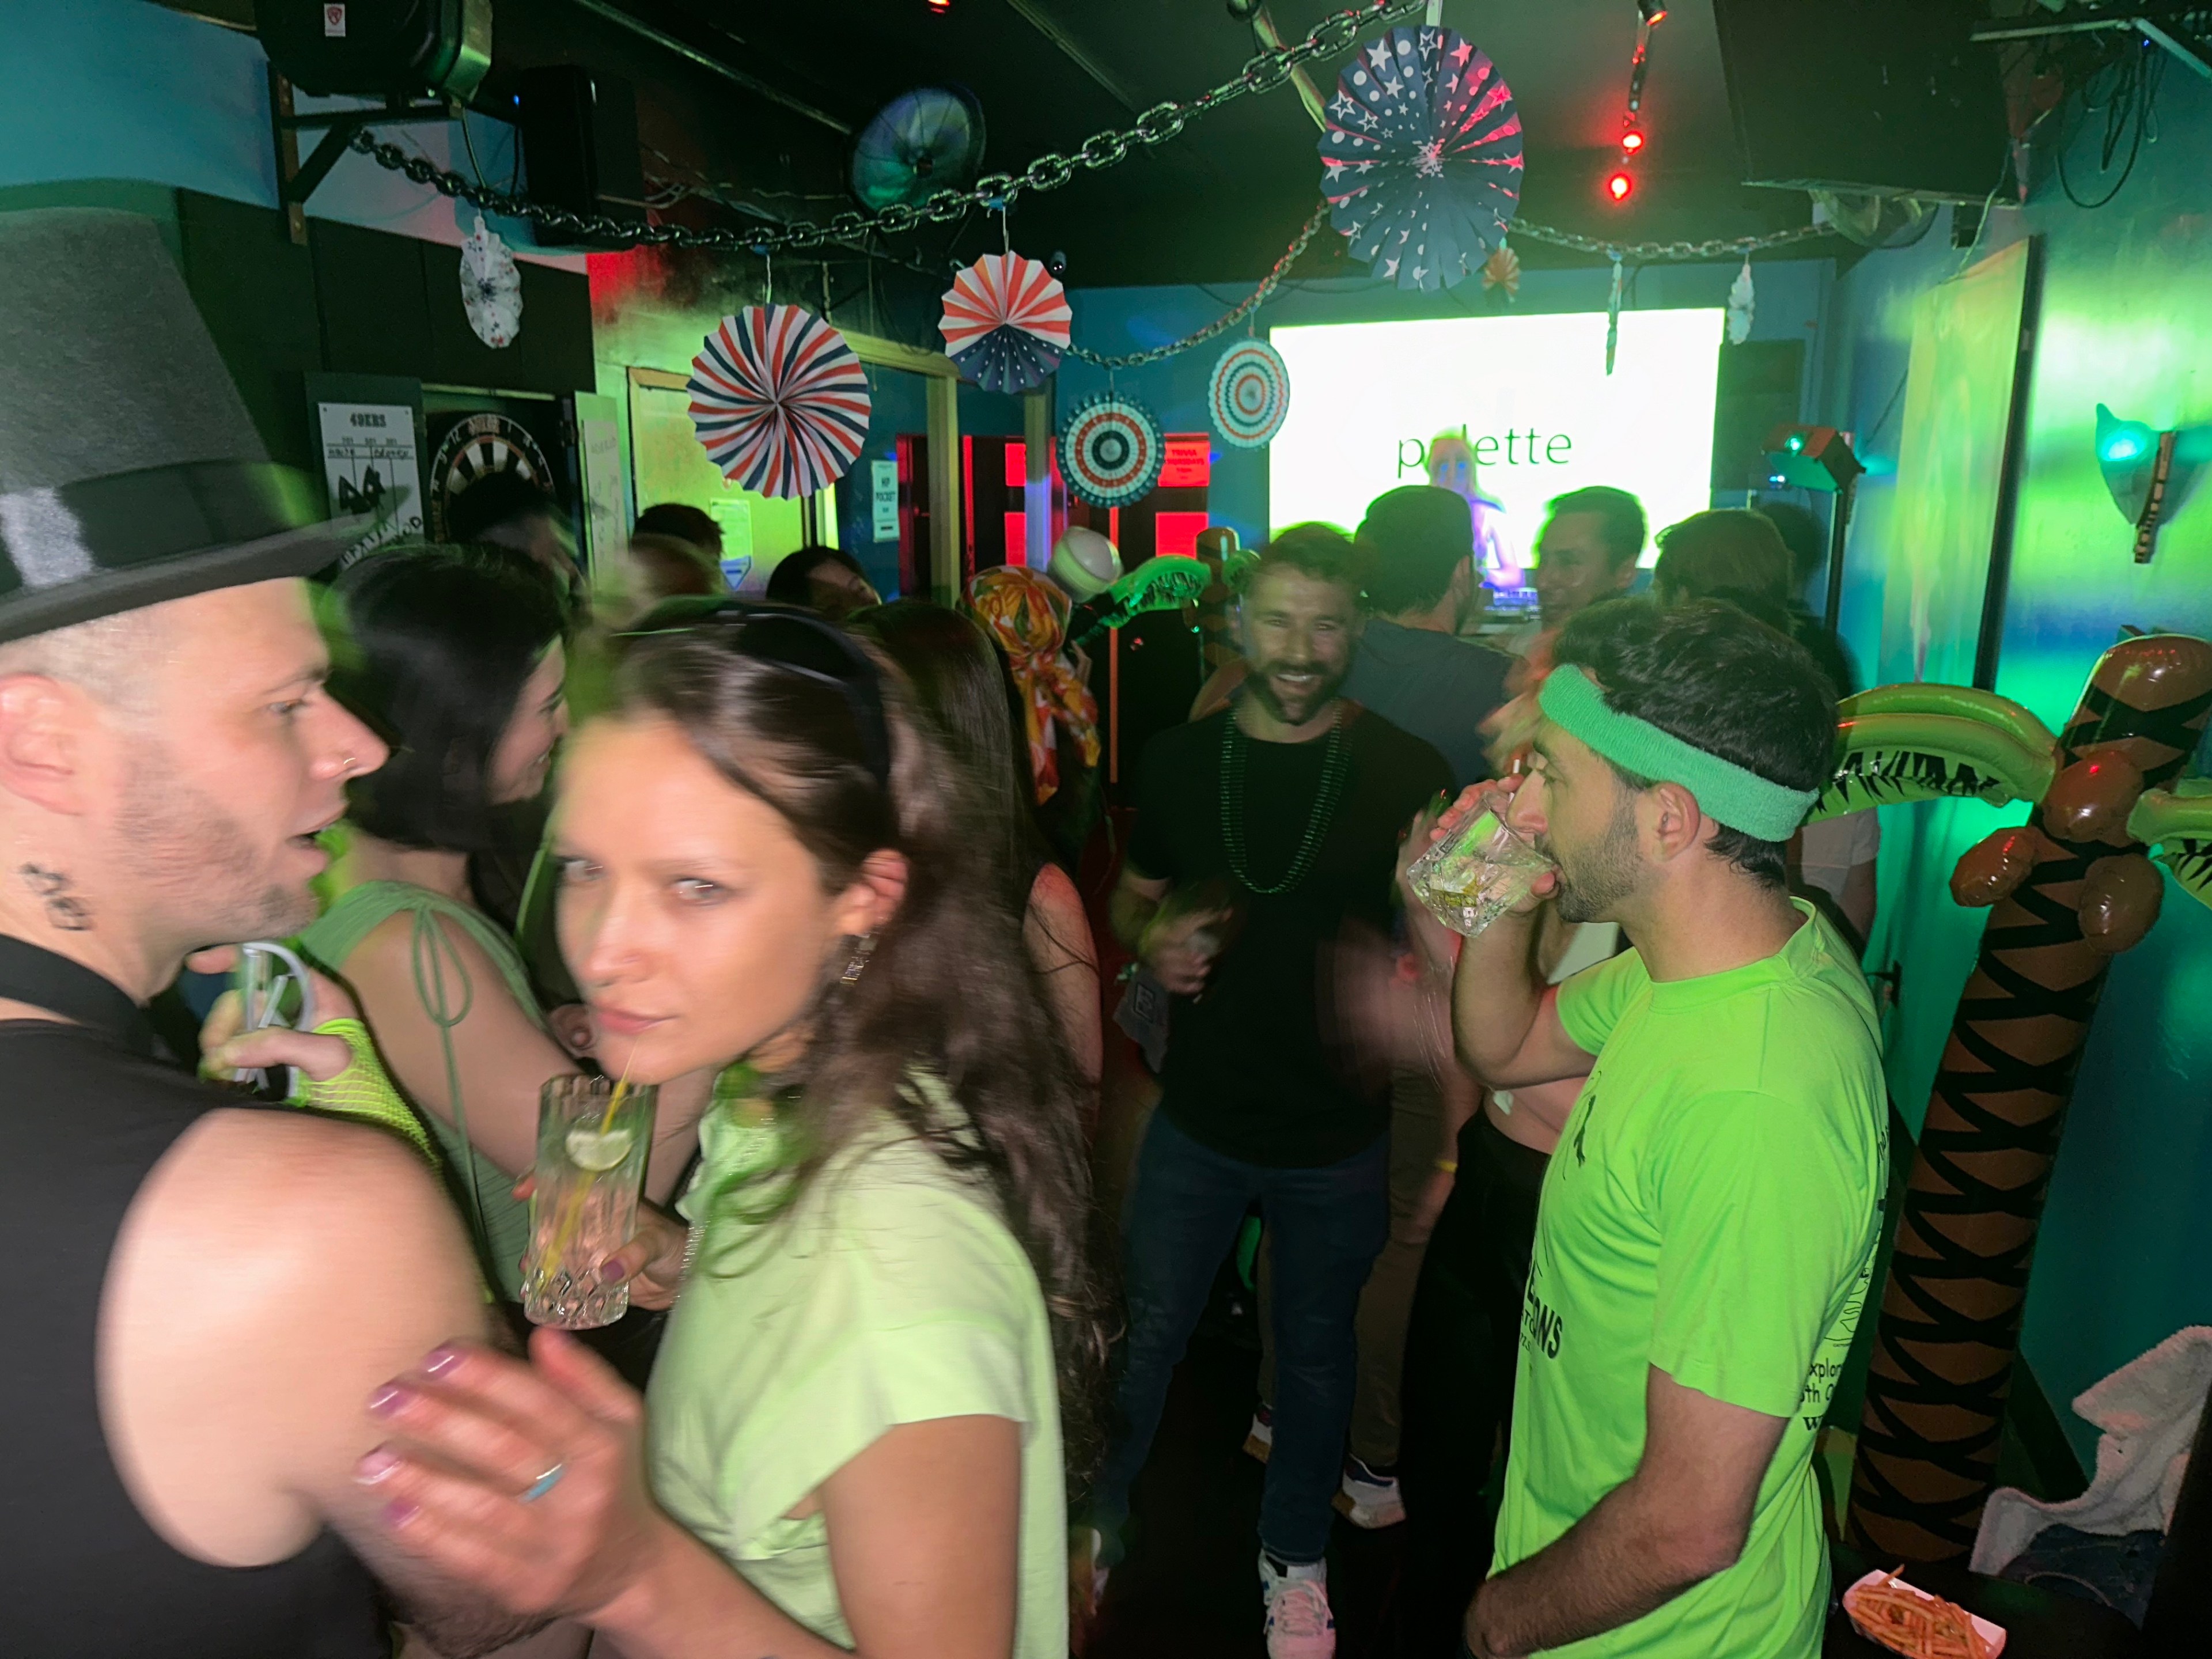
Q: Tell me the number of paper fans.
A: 9